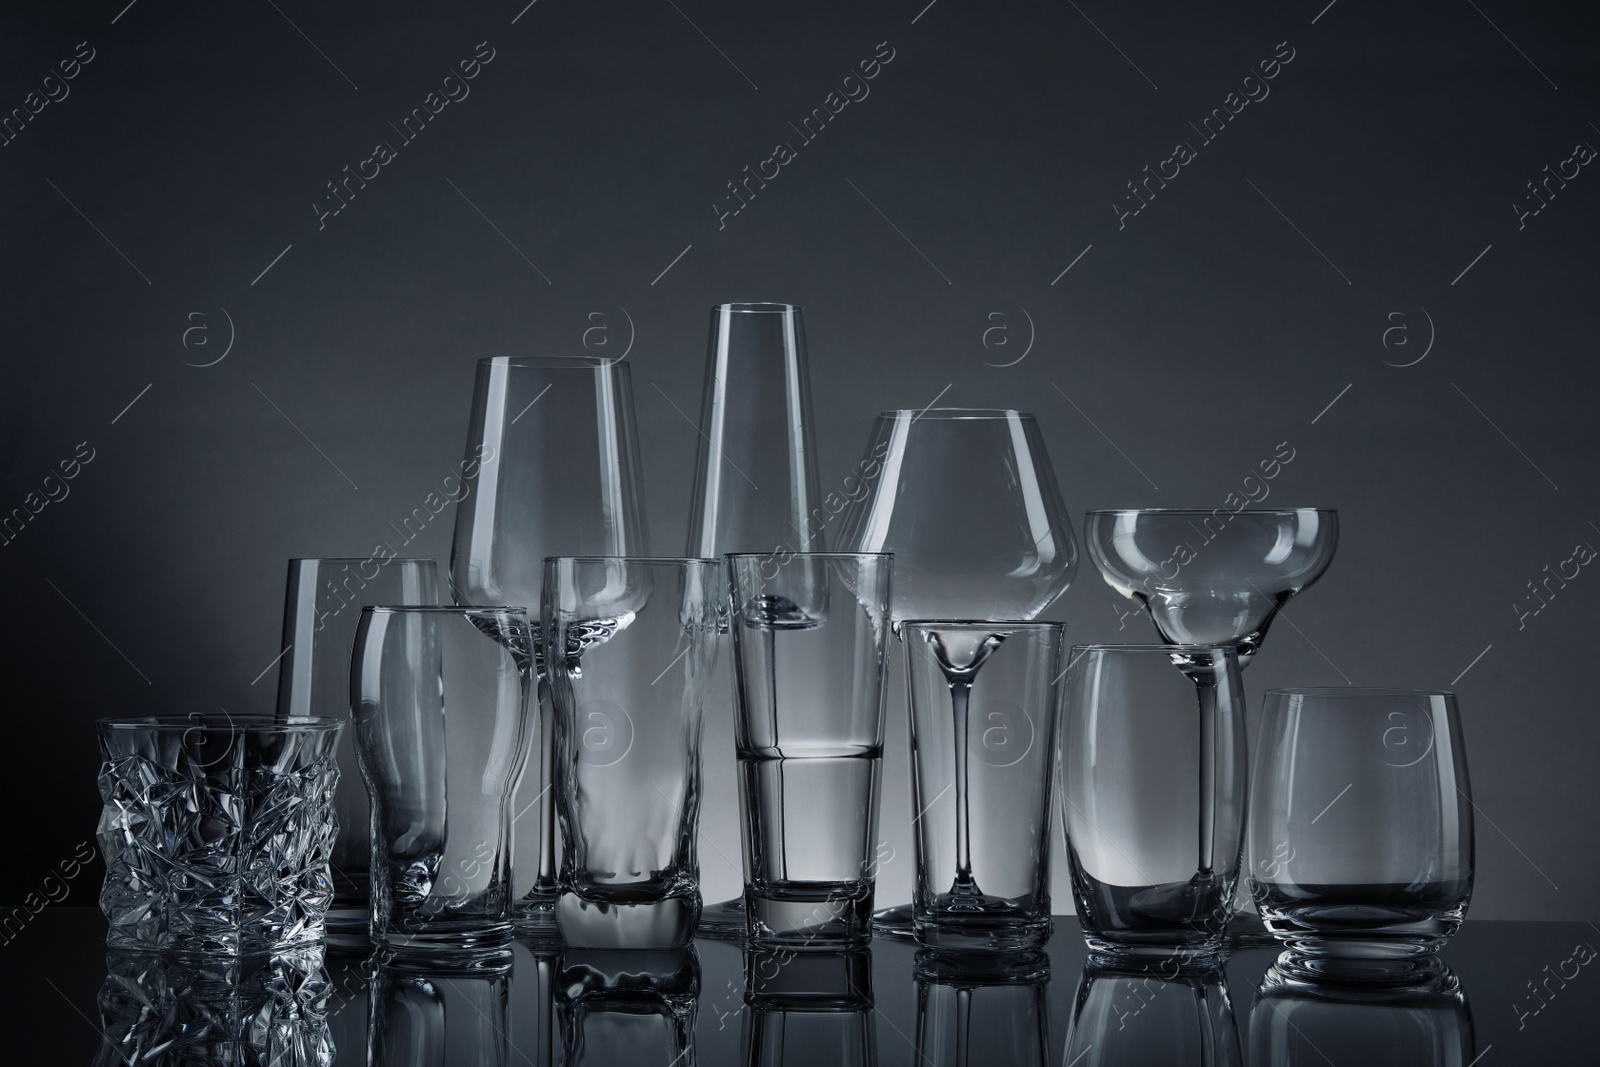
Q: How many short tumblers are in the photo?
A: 2